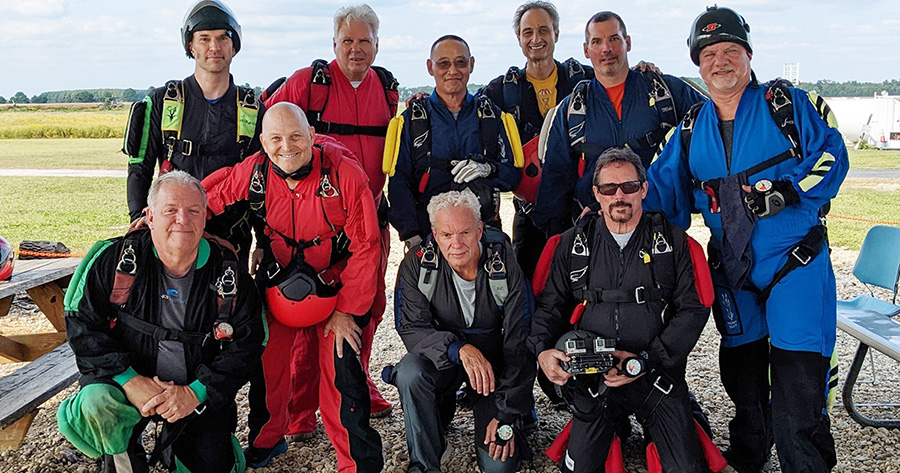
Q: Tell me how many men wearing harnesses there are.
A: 10